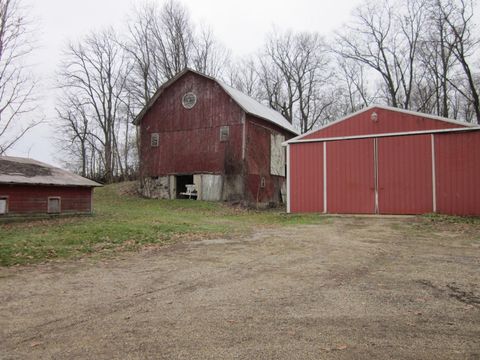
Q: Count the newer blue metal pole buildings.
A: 0